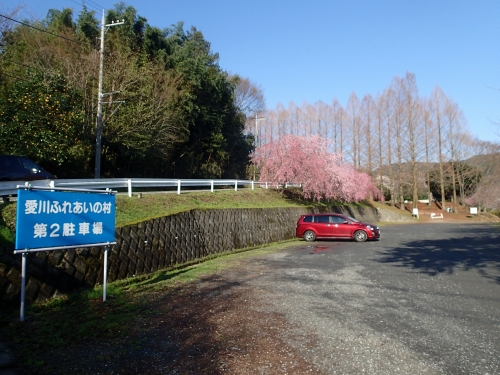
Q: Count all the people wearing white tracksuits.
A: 0